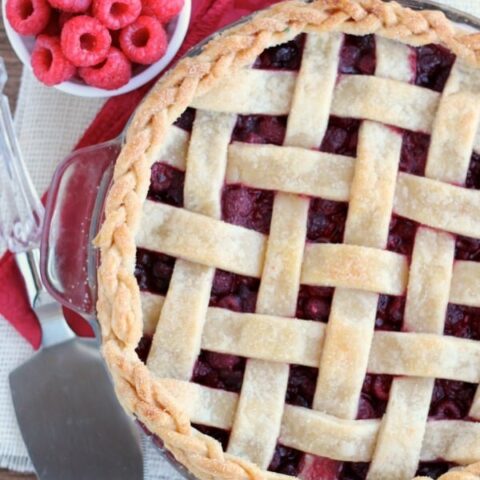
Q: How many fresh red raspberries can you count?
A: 8